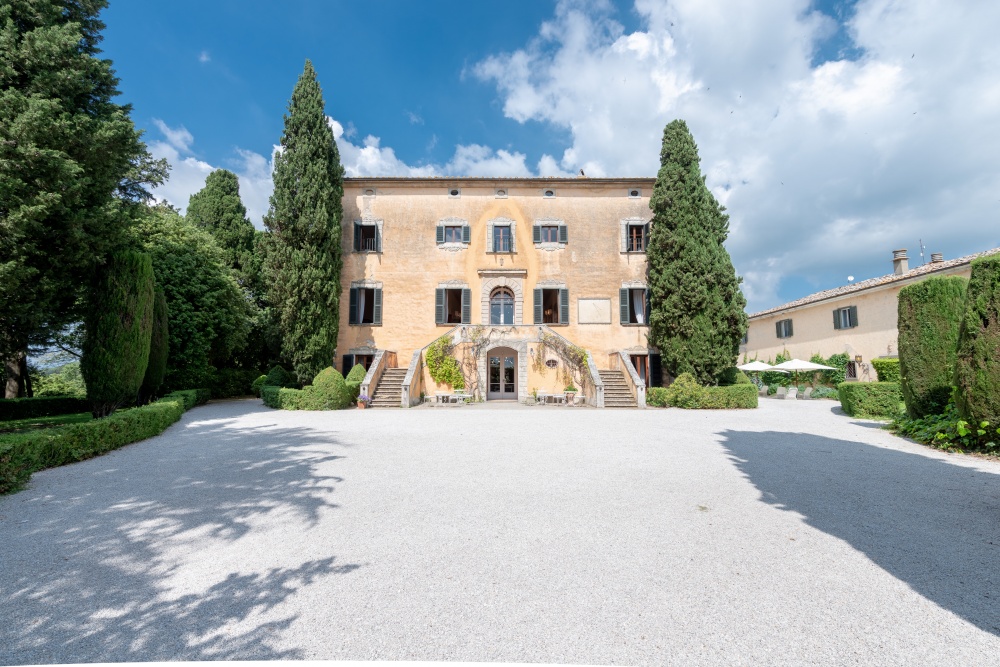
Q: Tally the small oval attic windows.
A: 5